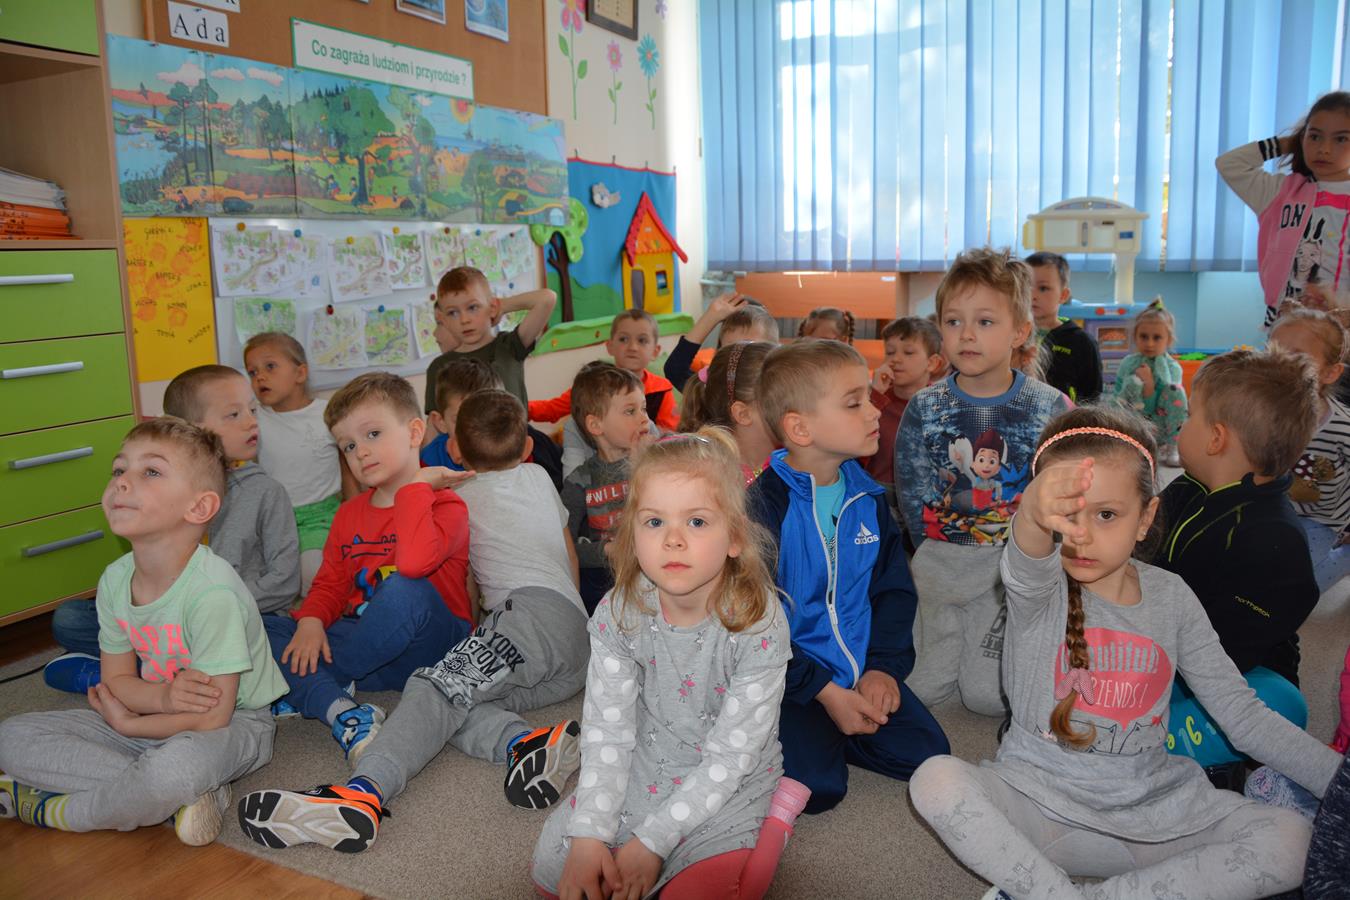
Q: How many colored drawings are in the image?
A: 12